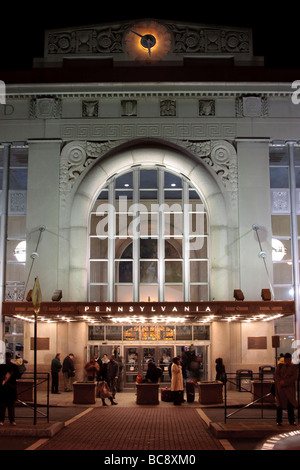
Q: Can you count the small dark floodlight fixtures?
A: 4